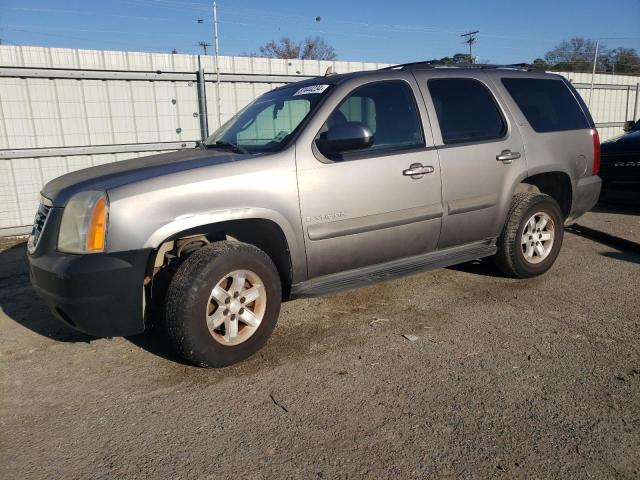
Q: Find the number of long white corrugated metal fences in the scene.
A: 1